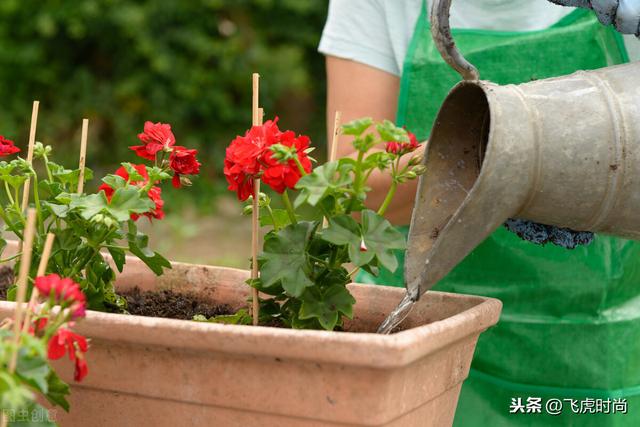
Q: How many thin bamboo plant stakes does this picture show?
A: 7